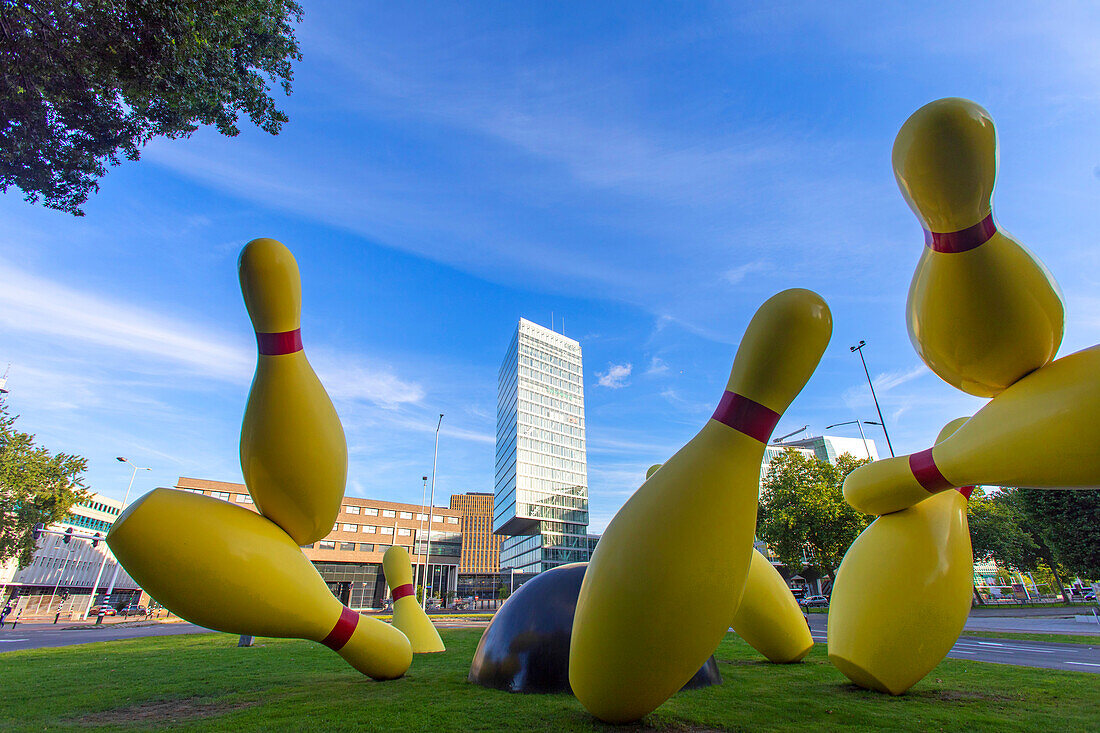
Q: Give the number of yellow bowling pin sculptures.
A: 8